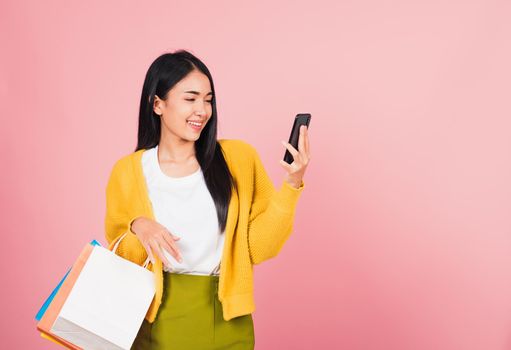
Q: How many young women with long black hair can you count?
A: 1